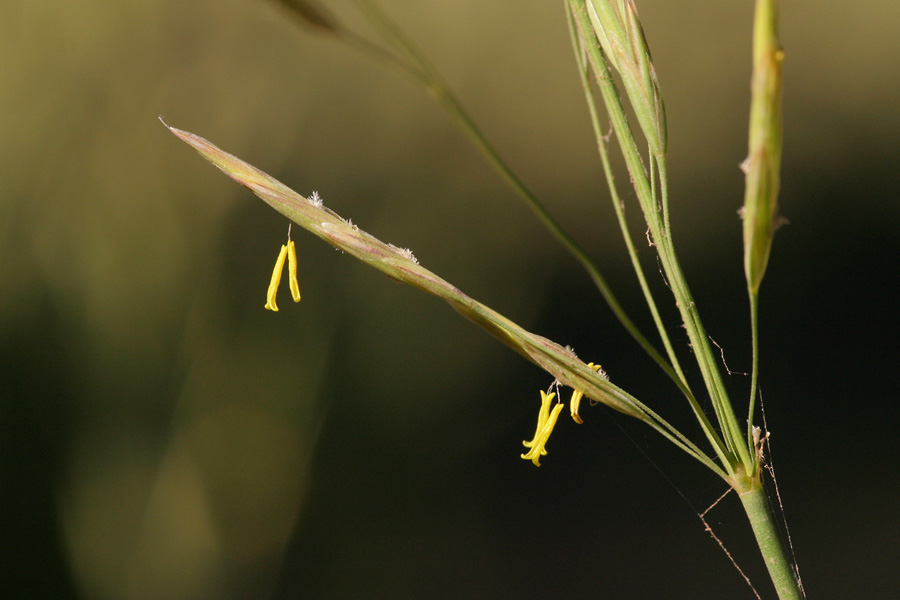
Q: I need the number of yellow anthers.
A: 5